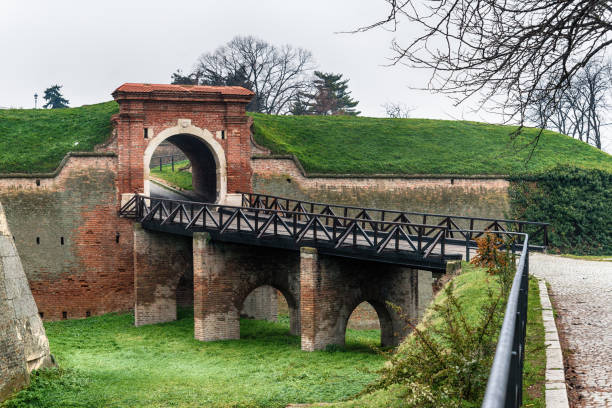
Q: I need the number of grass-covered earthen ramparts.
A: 2